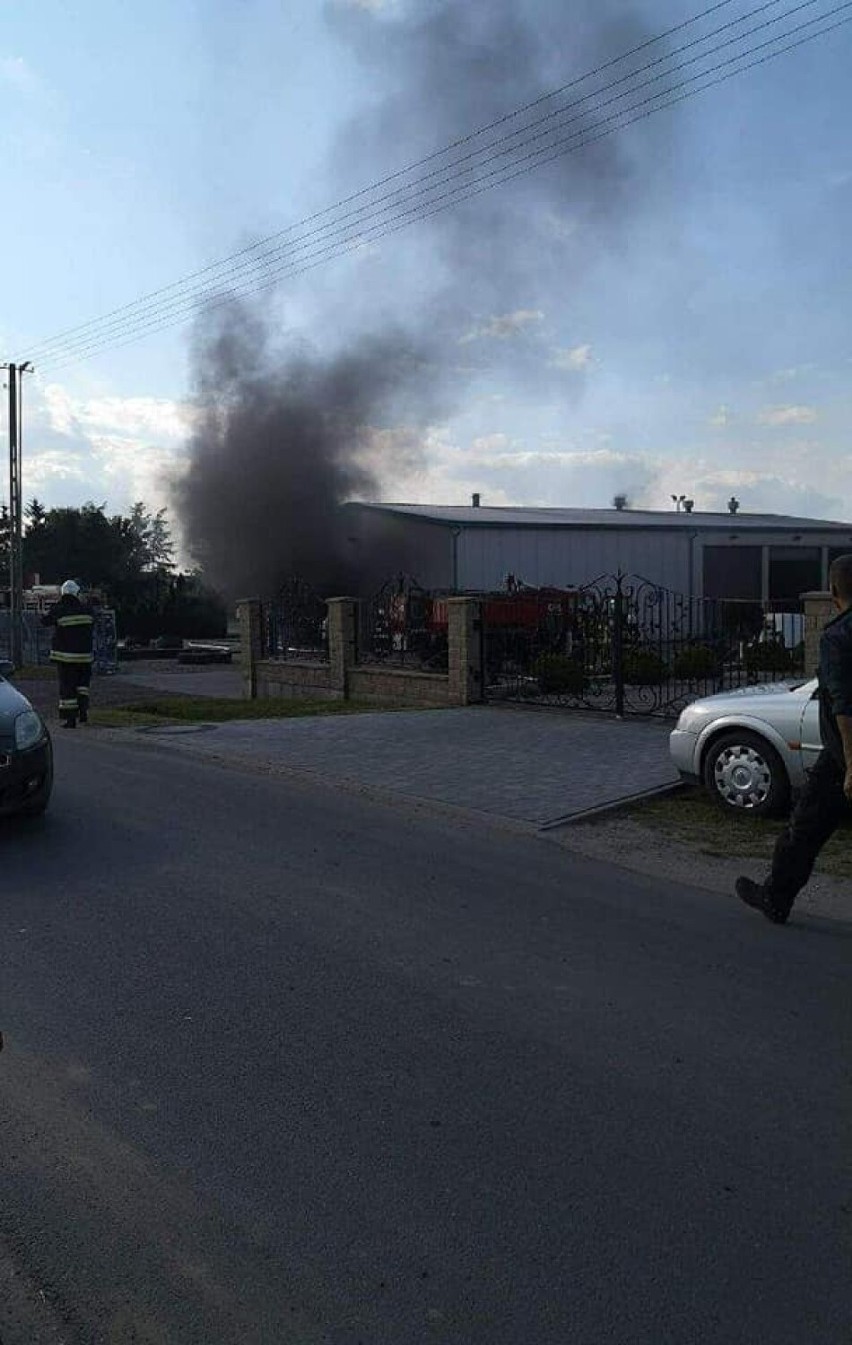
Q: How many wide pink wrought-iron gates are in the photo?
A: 0